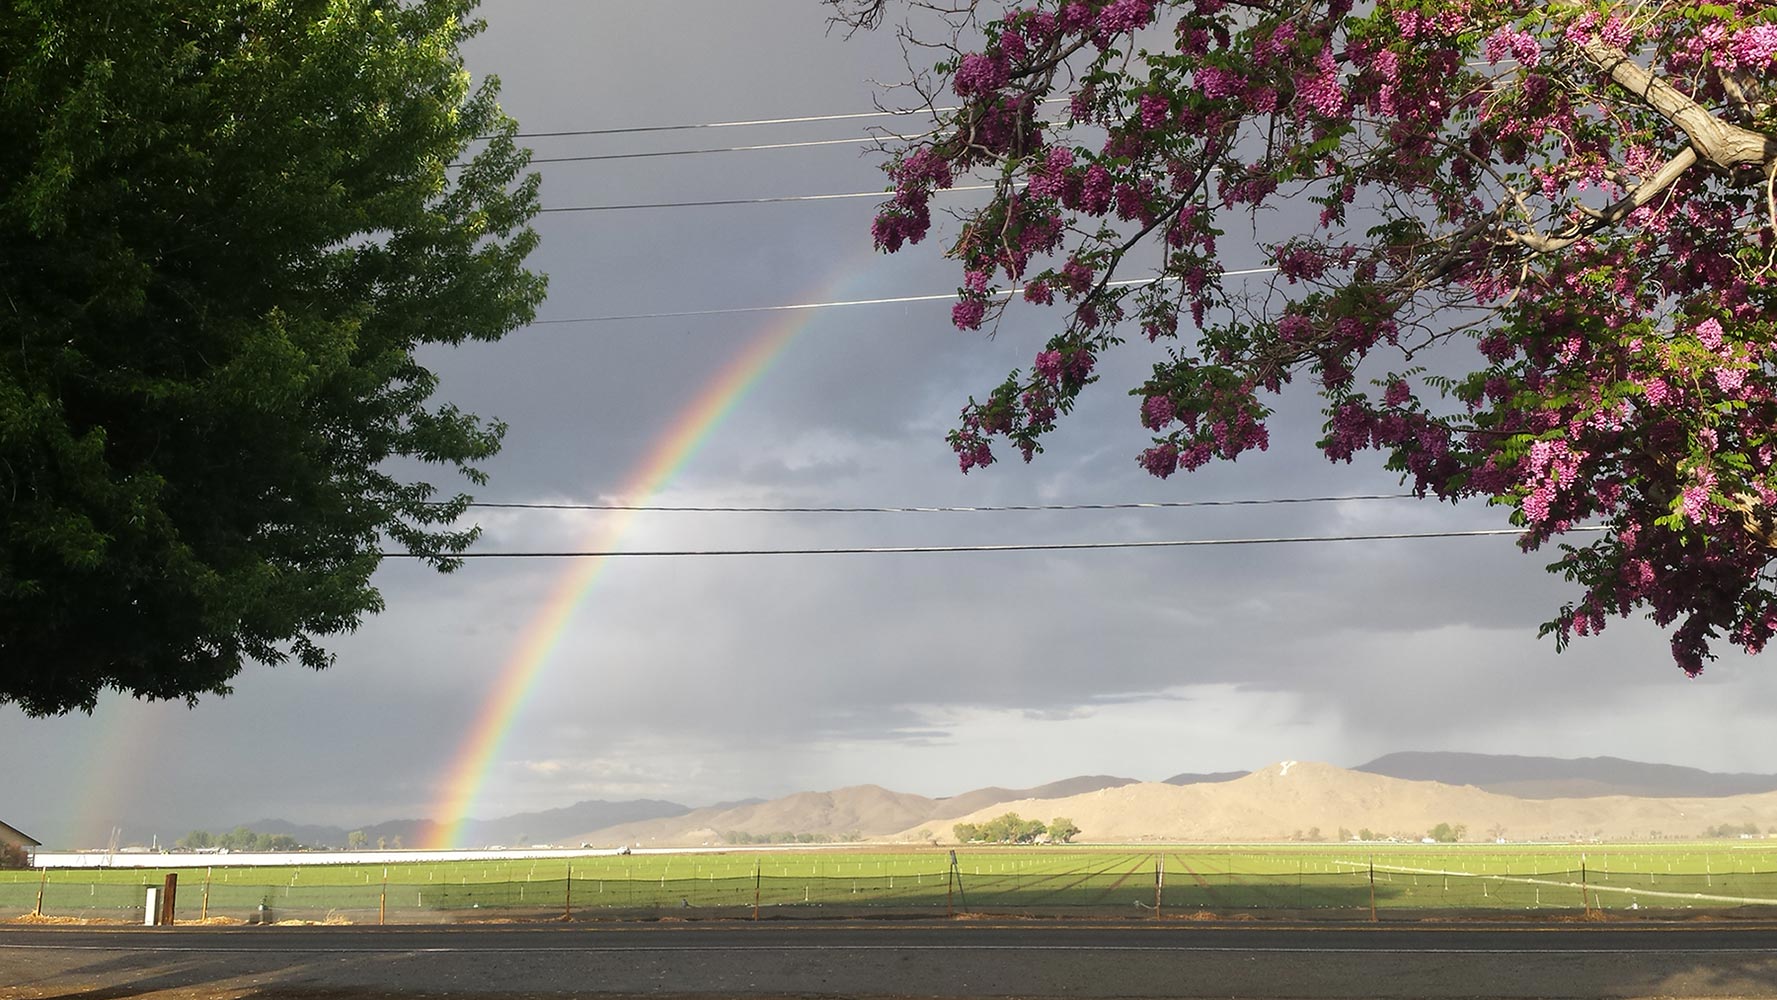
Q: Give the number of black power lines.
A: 6